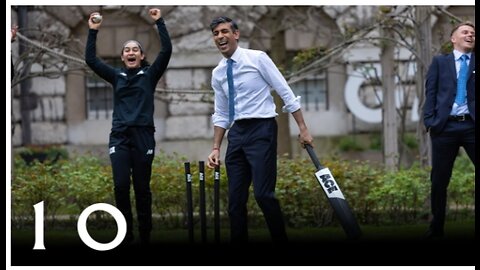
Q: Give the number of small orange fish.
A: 0